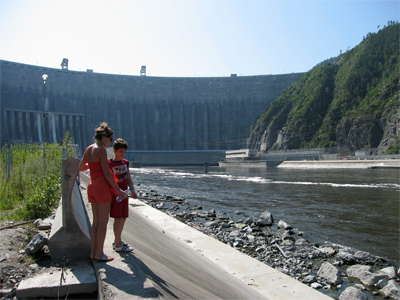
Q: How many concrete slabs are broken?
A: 1